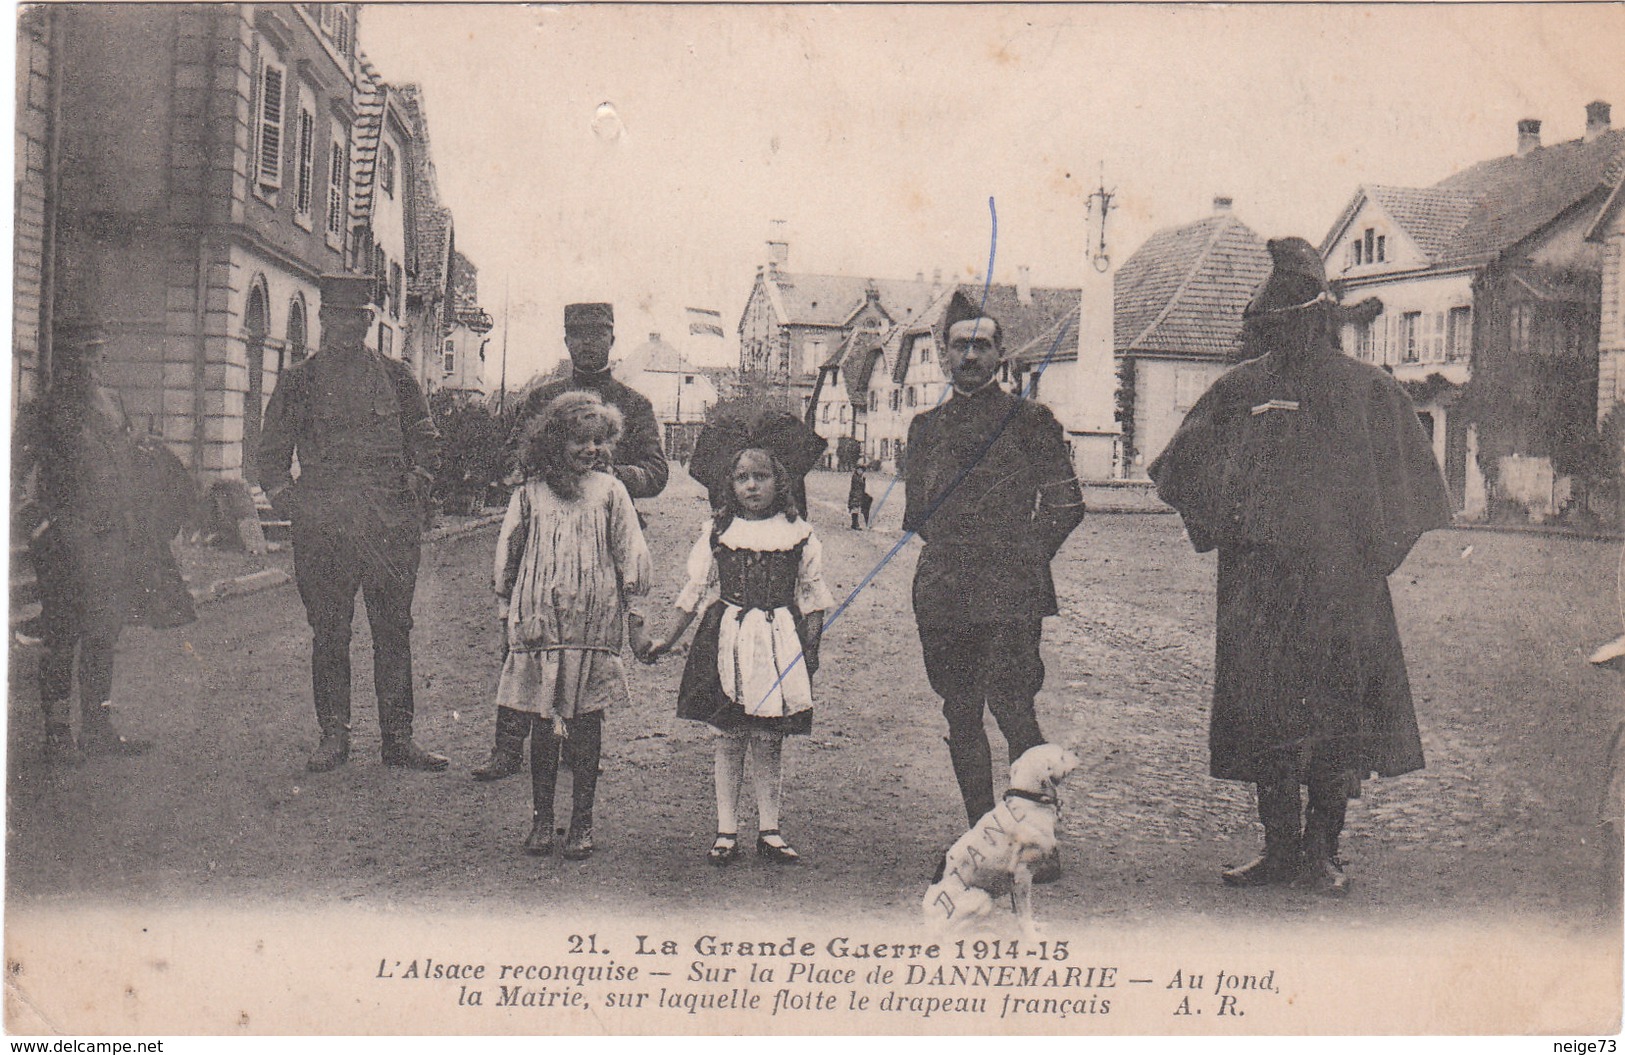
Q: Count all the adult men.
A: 5